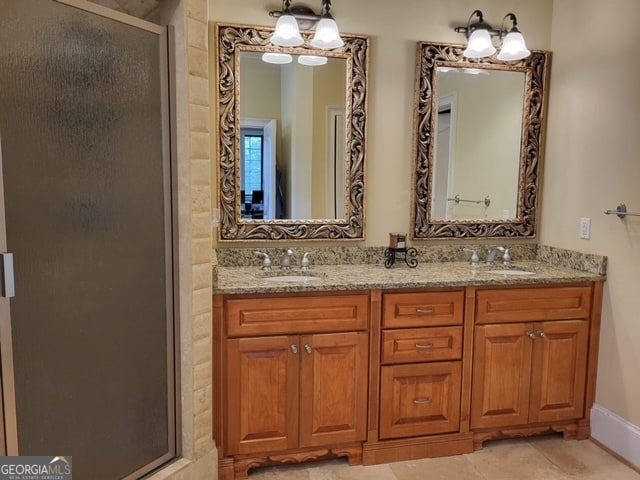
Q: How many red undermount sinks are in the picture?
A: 0